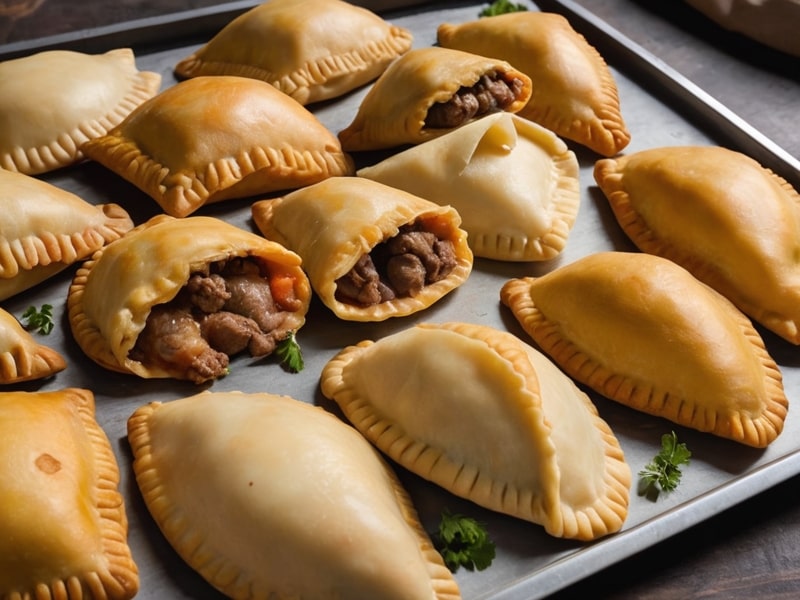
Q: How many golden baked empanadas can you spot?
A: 15